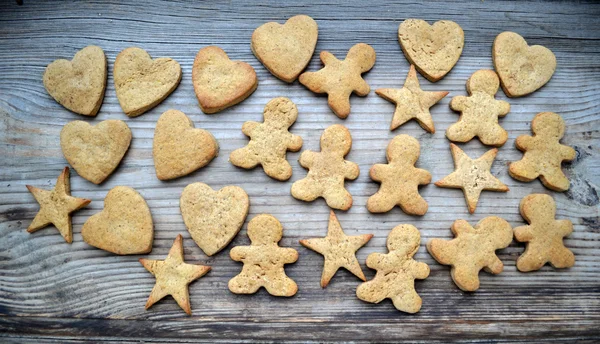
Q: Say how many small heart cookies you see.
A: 10